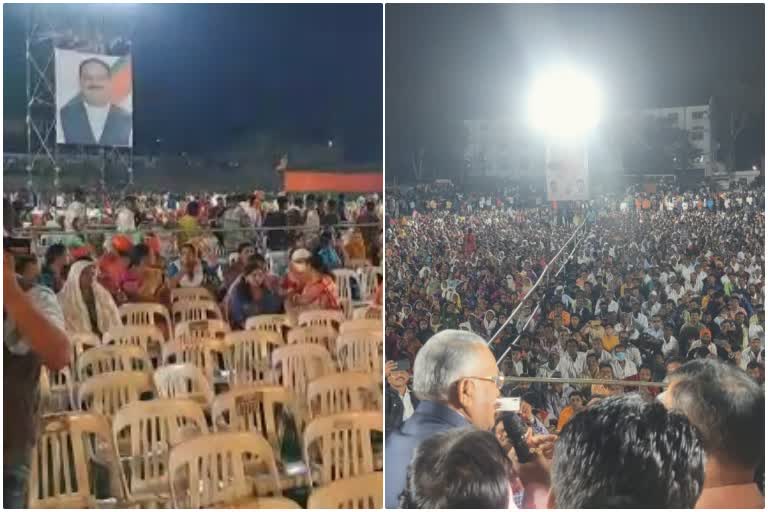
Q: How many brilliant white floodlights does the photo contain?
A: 1